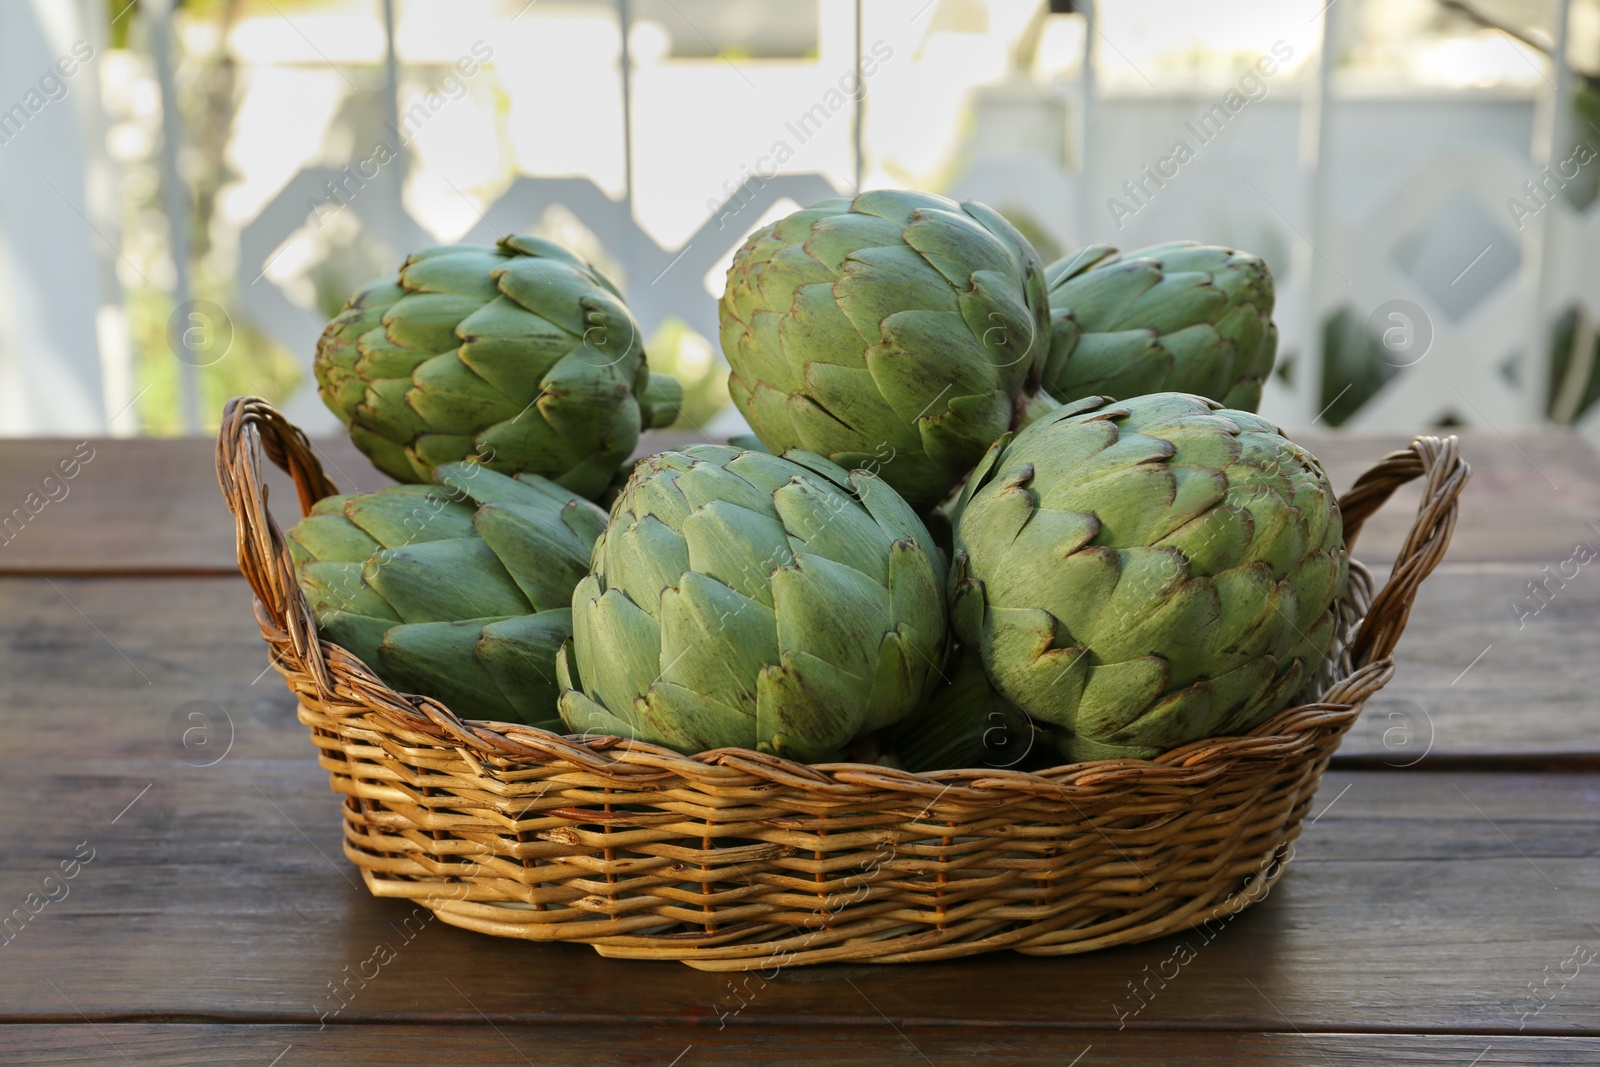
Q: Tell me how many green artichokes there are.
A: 6